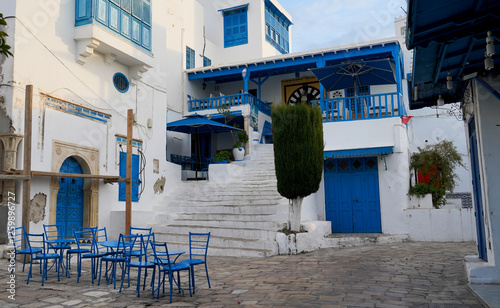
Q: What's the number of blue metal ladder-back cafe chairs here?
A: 12